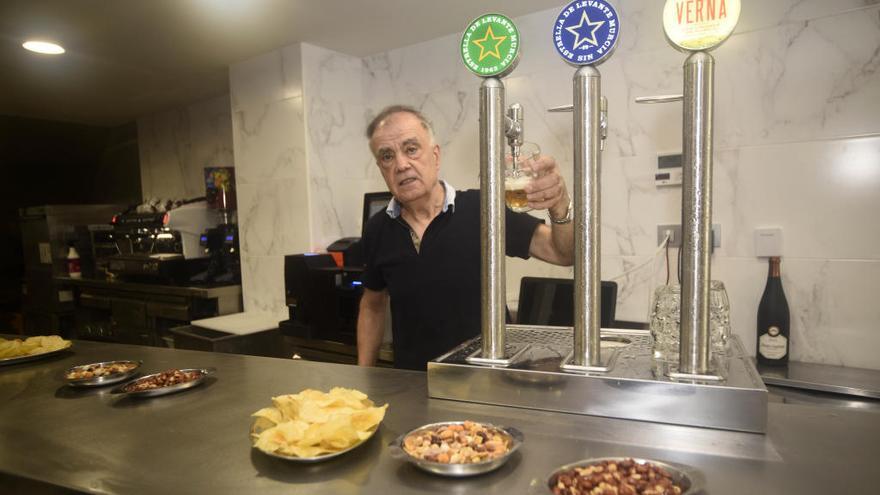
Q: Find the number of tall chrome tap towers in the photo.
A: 3